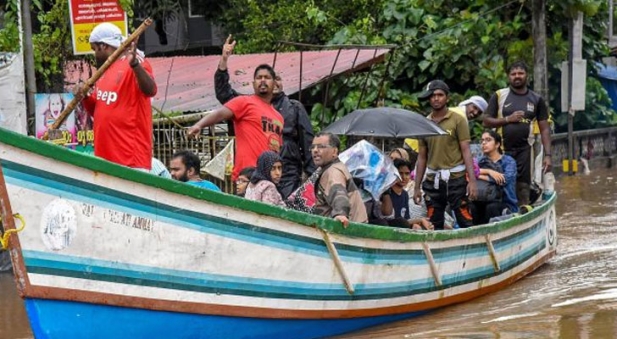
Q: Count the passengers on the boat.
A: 13